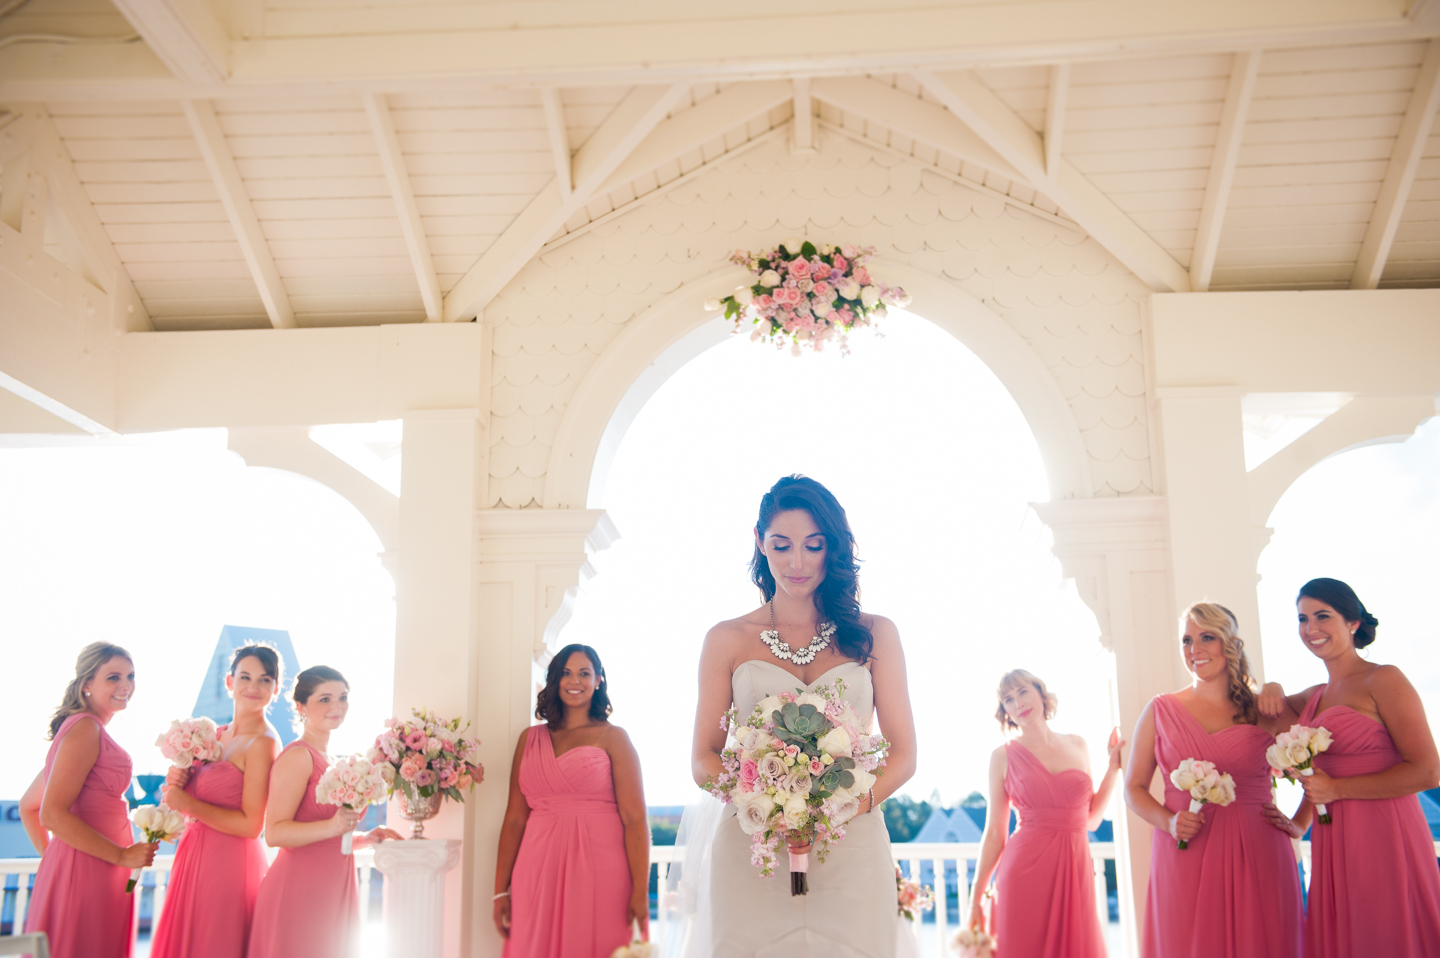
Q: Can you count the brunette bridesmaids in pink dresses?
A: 4